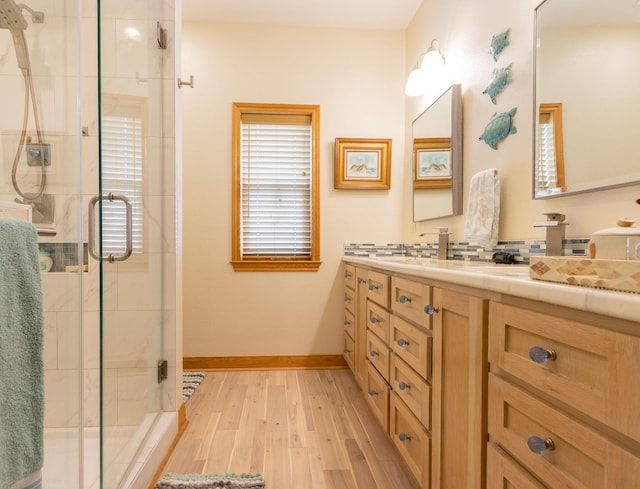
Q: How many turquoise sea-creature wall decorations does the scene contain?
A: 3